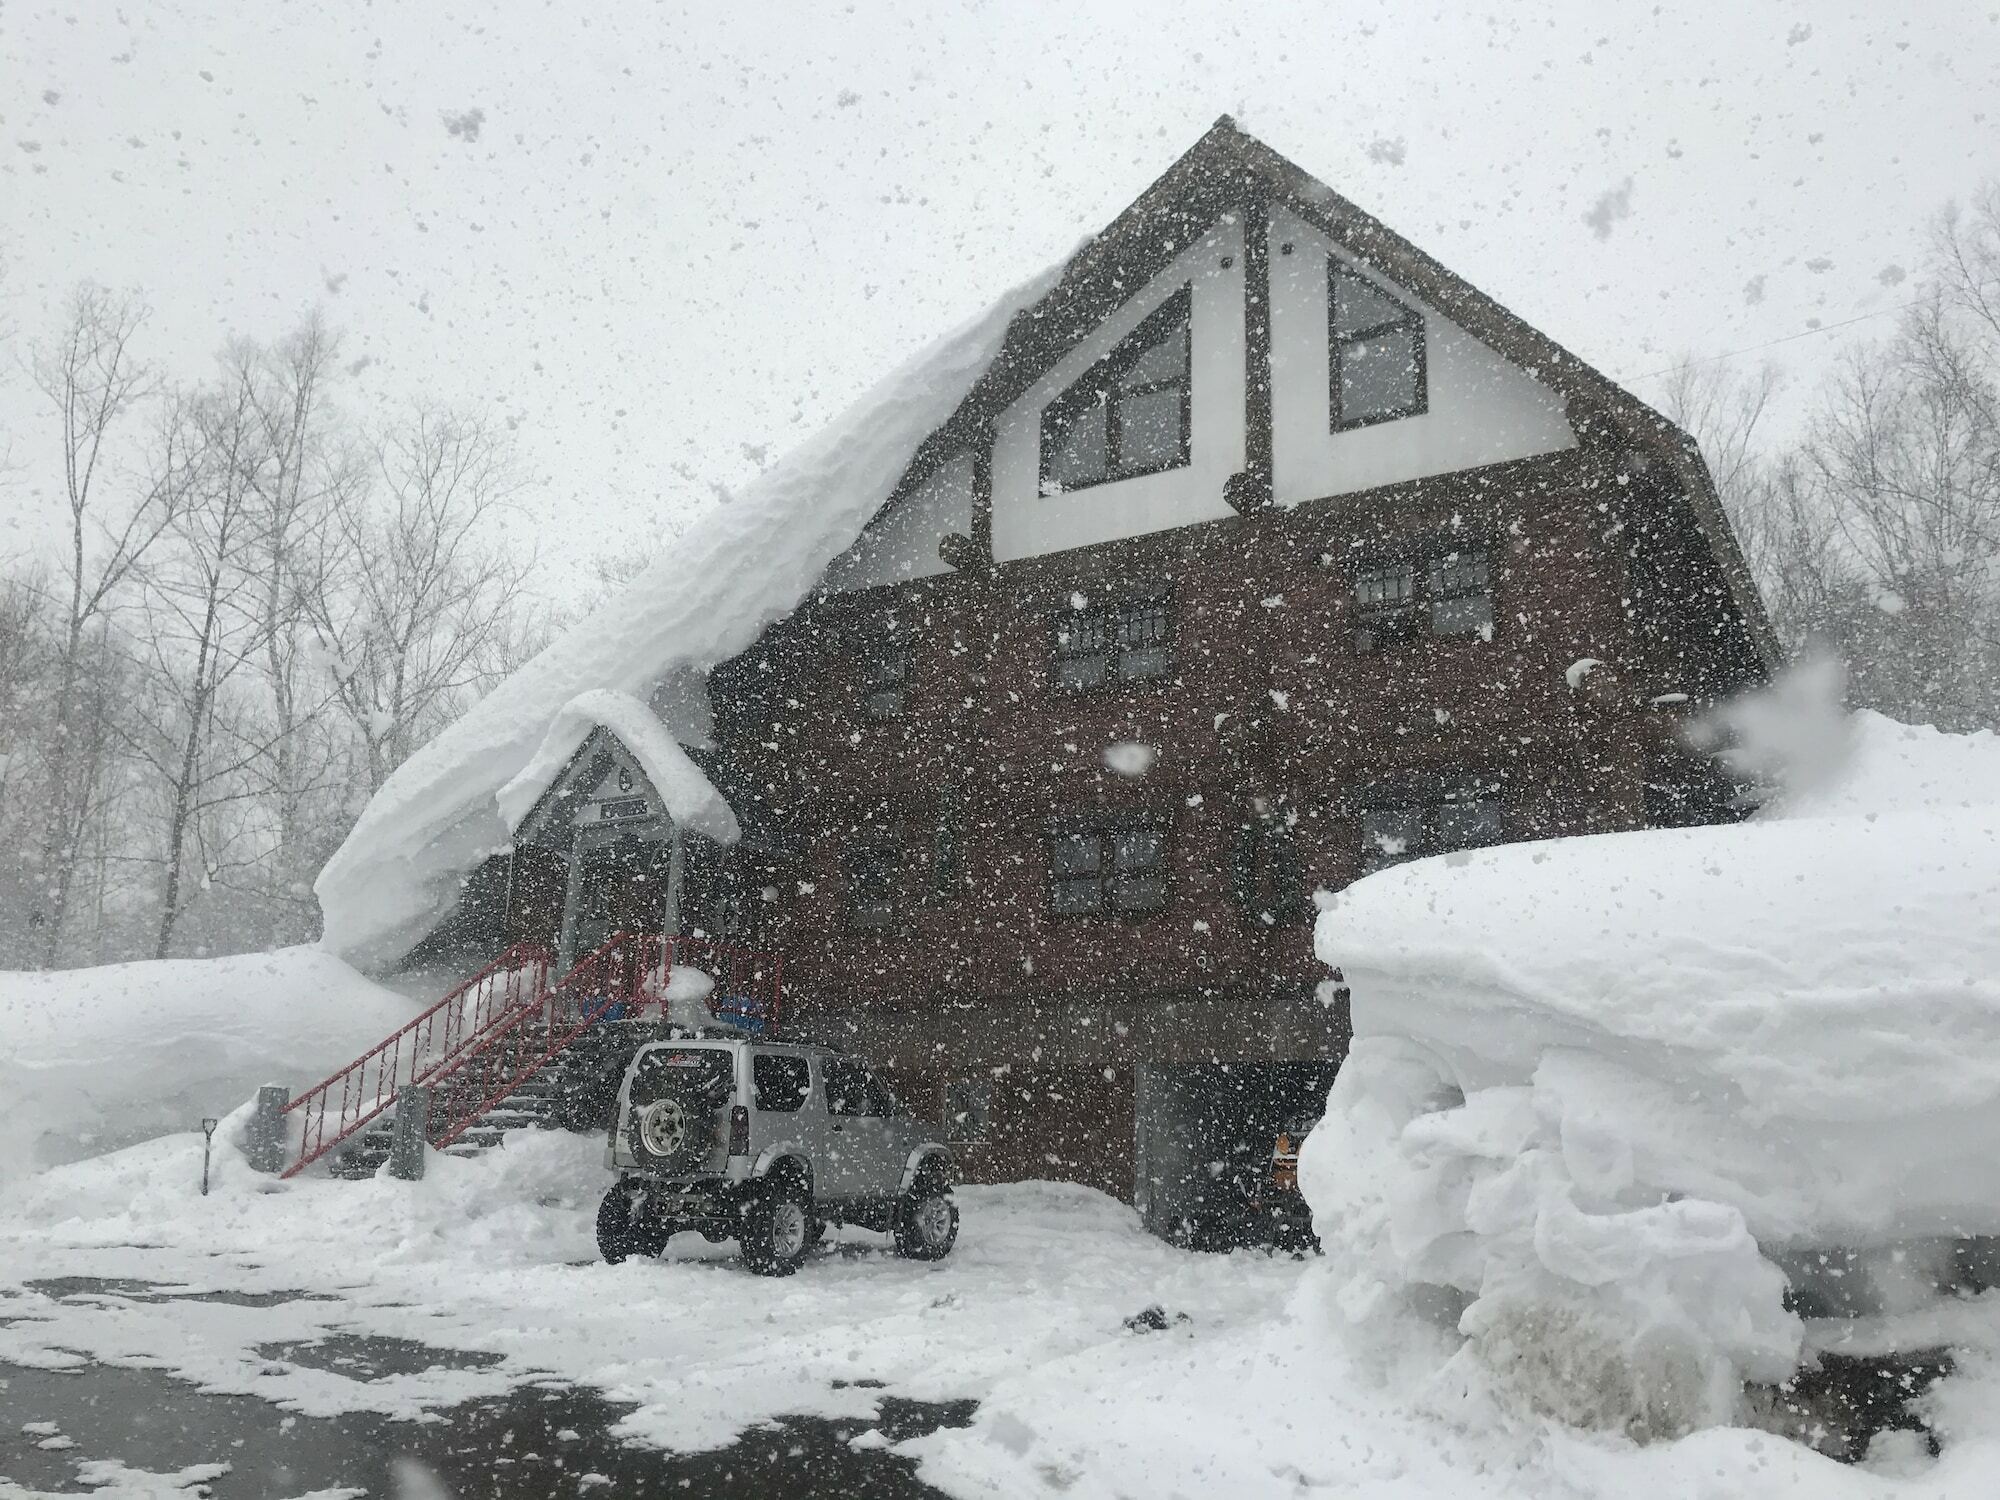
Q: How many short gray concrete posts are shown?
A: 2